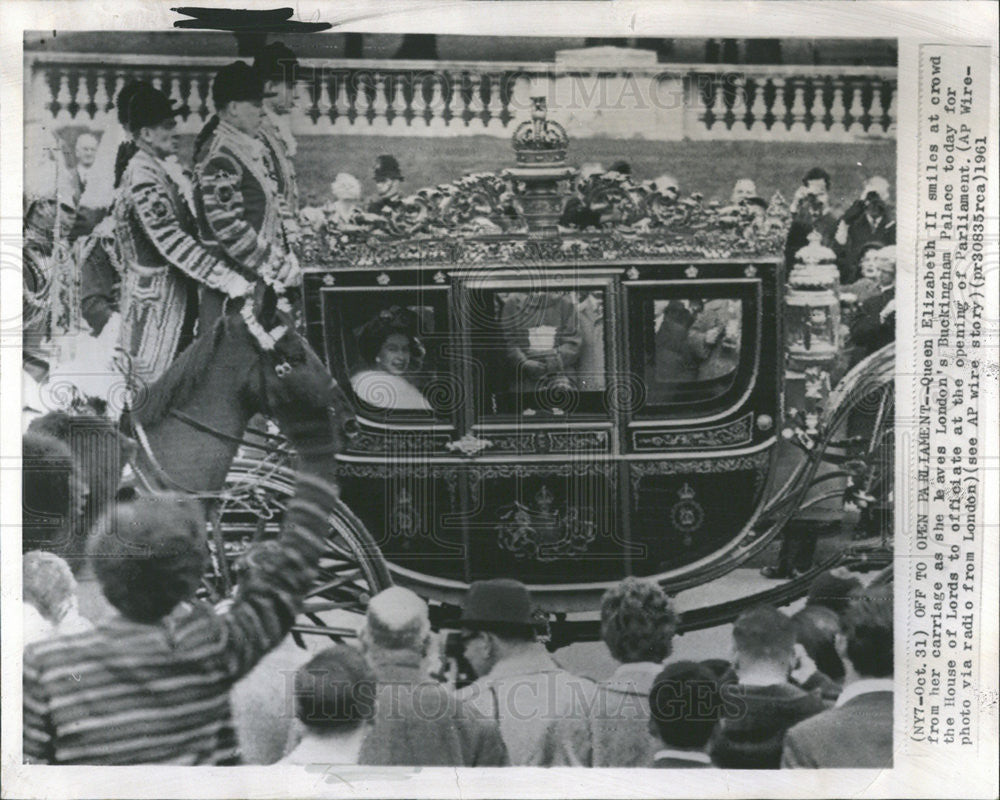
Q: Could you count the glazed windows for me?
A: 3